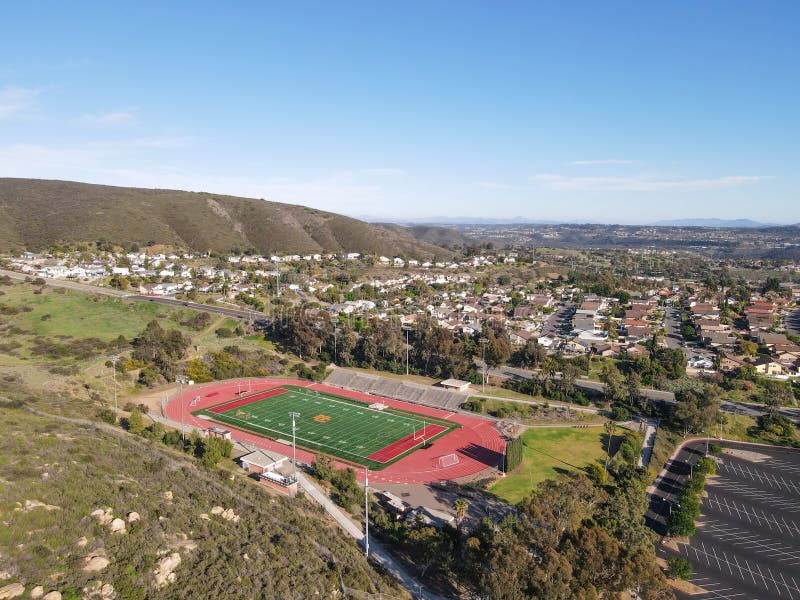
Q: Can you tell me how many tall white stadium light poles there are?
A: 7